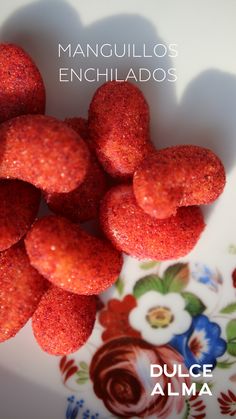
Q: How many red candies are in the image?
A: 10